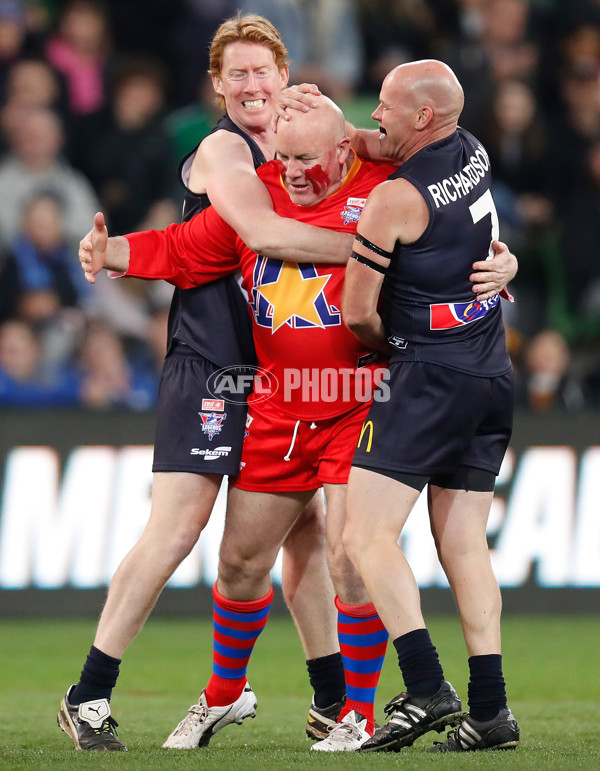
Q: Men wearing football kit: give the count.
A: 3